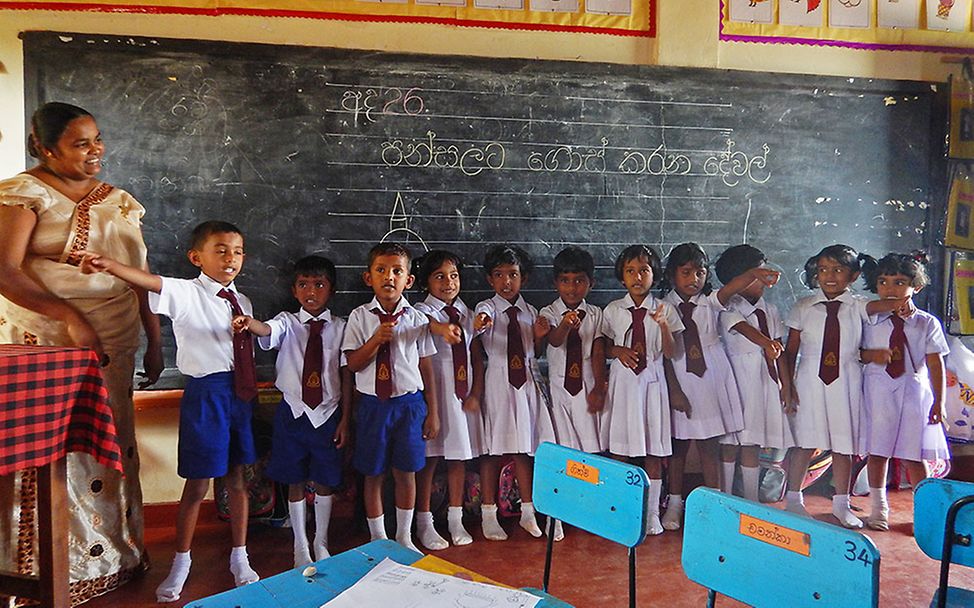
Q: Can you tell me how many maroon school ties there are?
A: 11